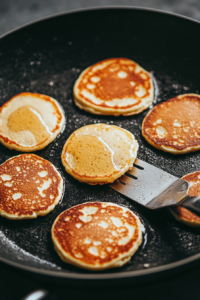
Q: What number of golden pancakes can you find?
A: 7